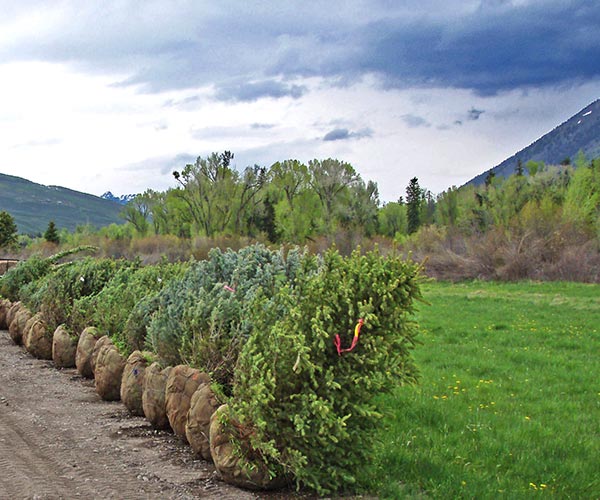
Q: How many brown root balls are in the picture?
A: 14